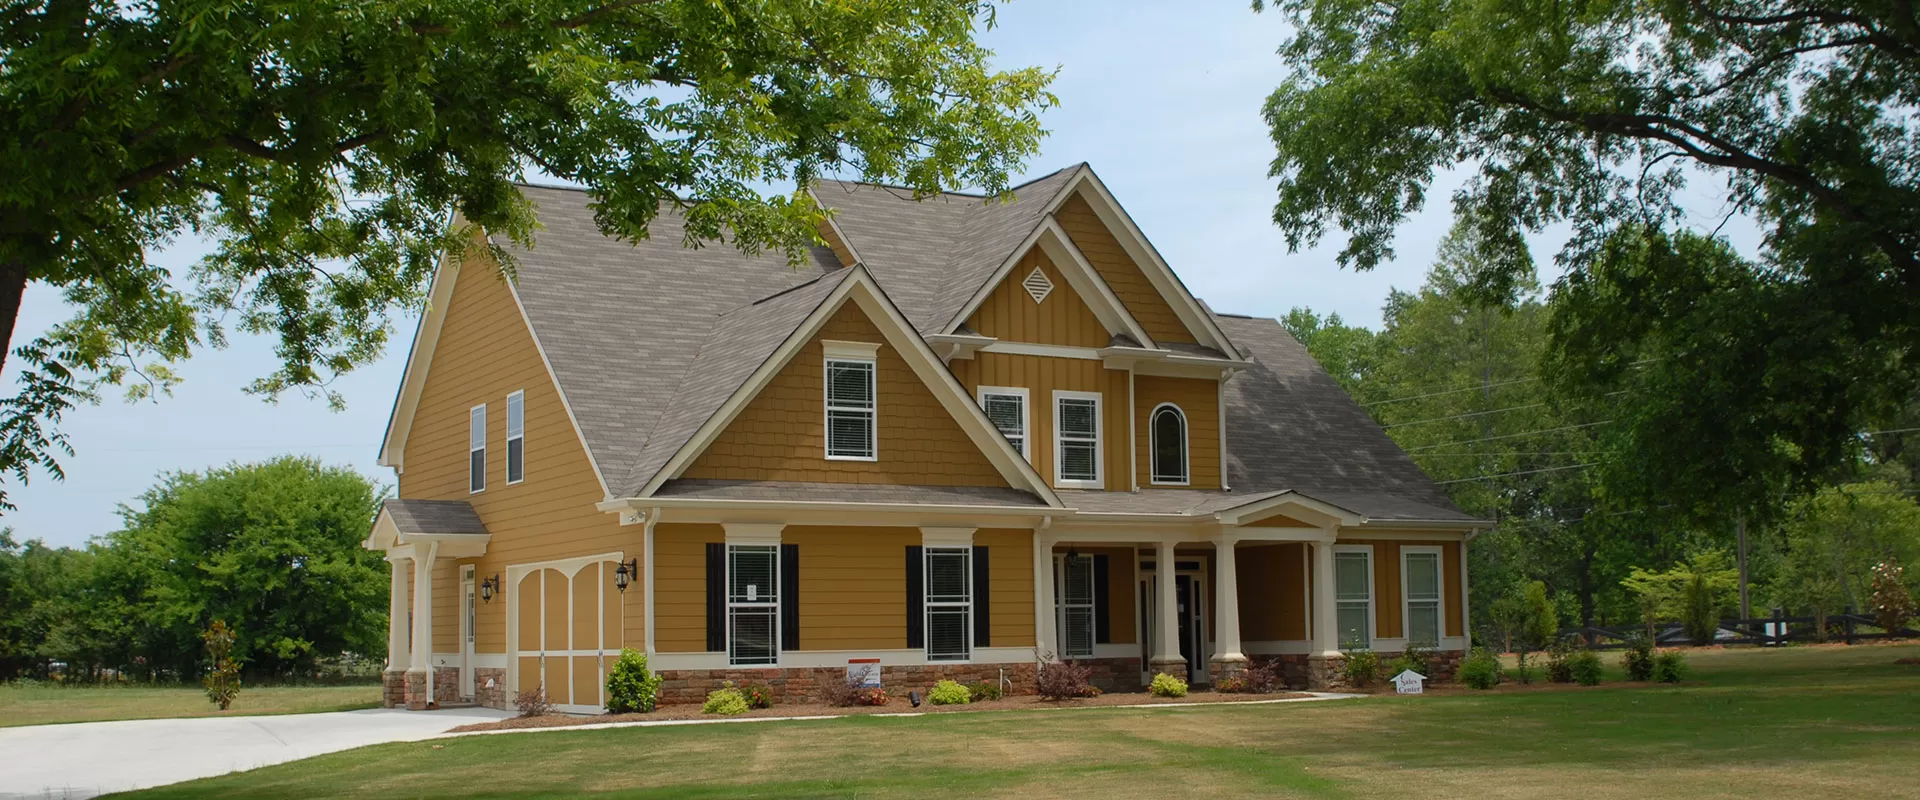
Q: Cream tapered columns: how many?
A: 6